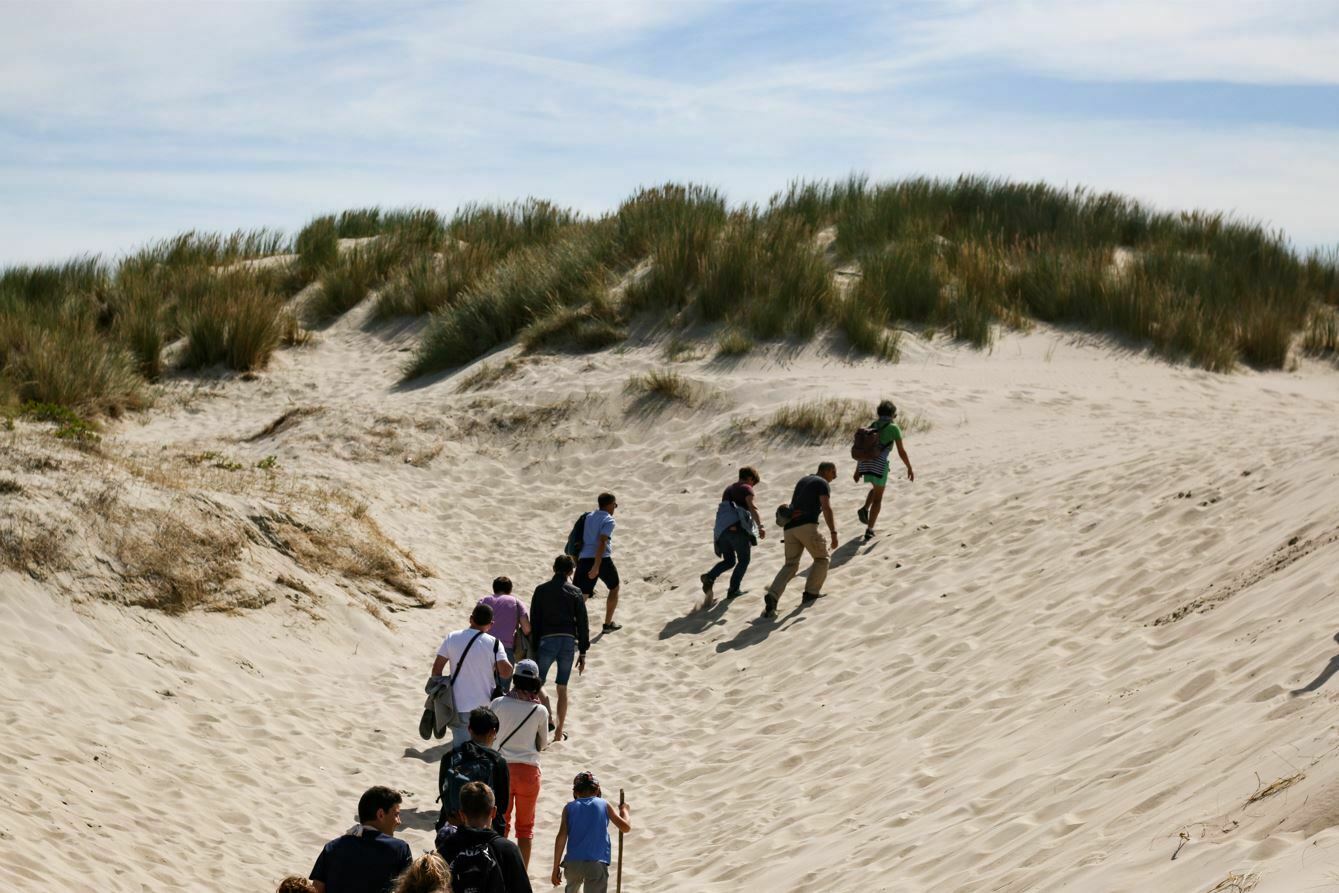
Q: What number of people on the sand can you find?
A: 14